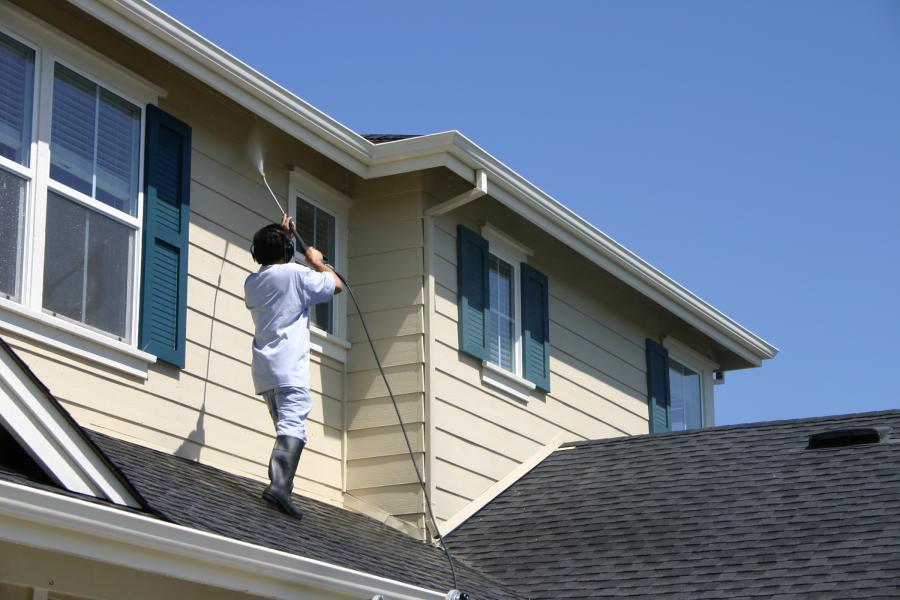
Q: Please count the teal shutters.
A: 4